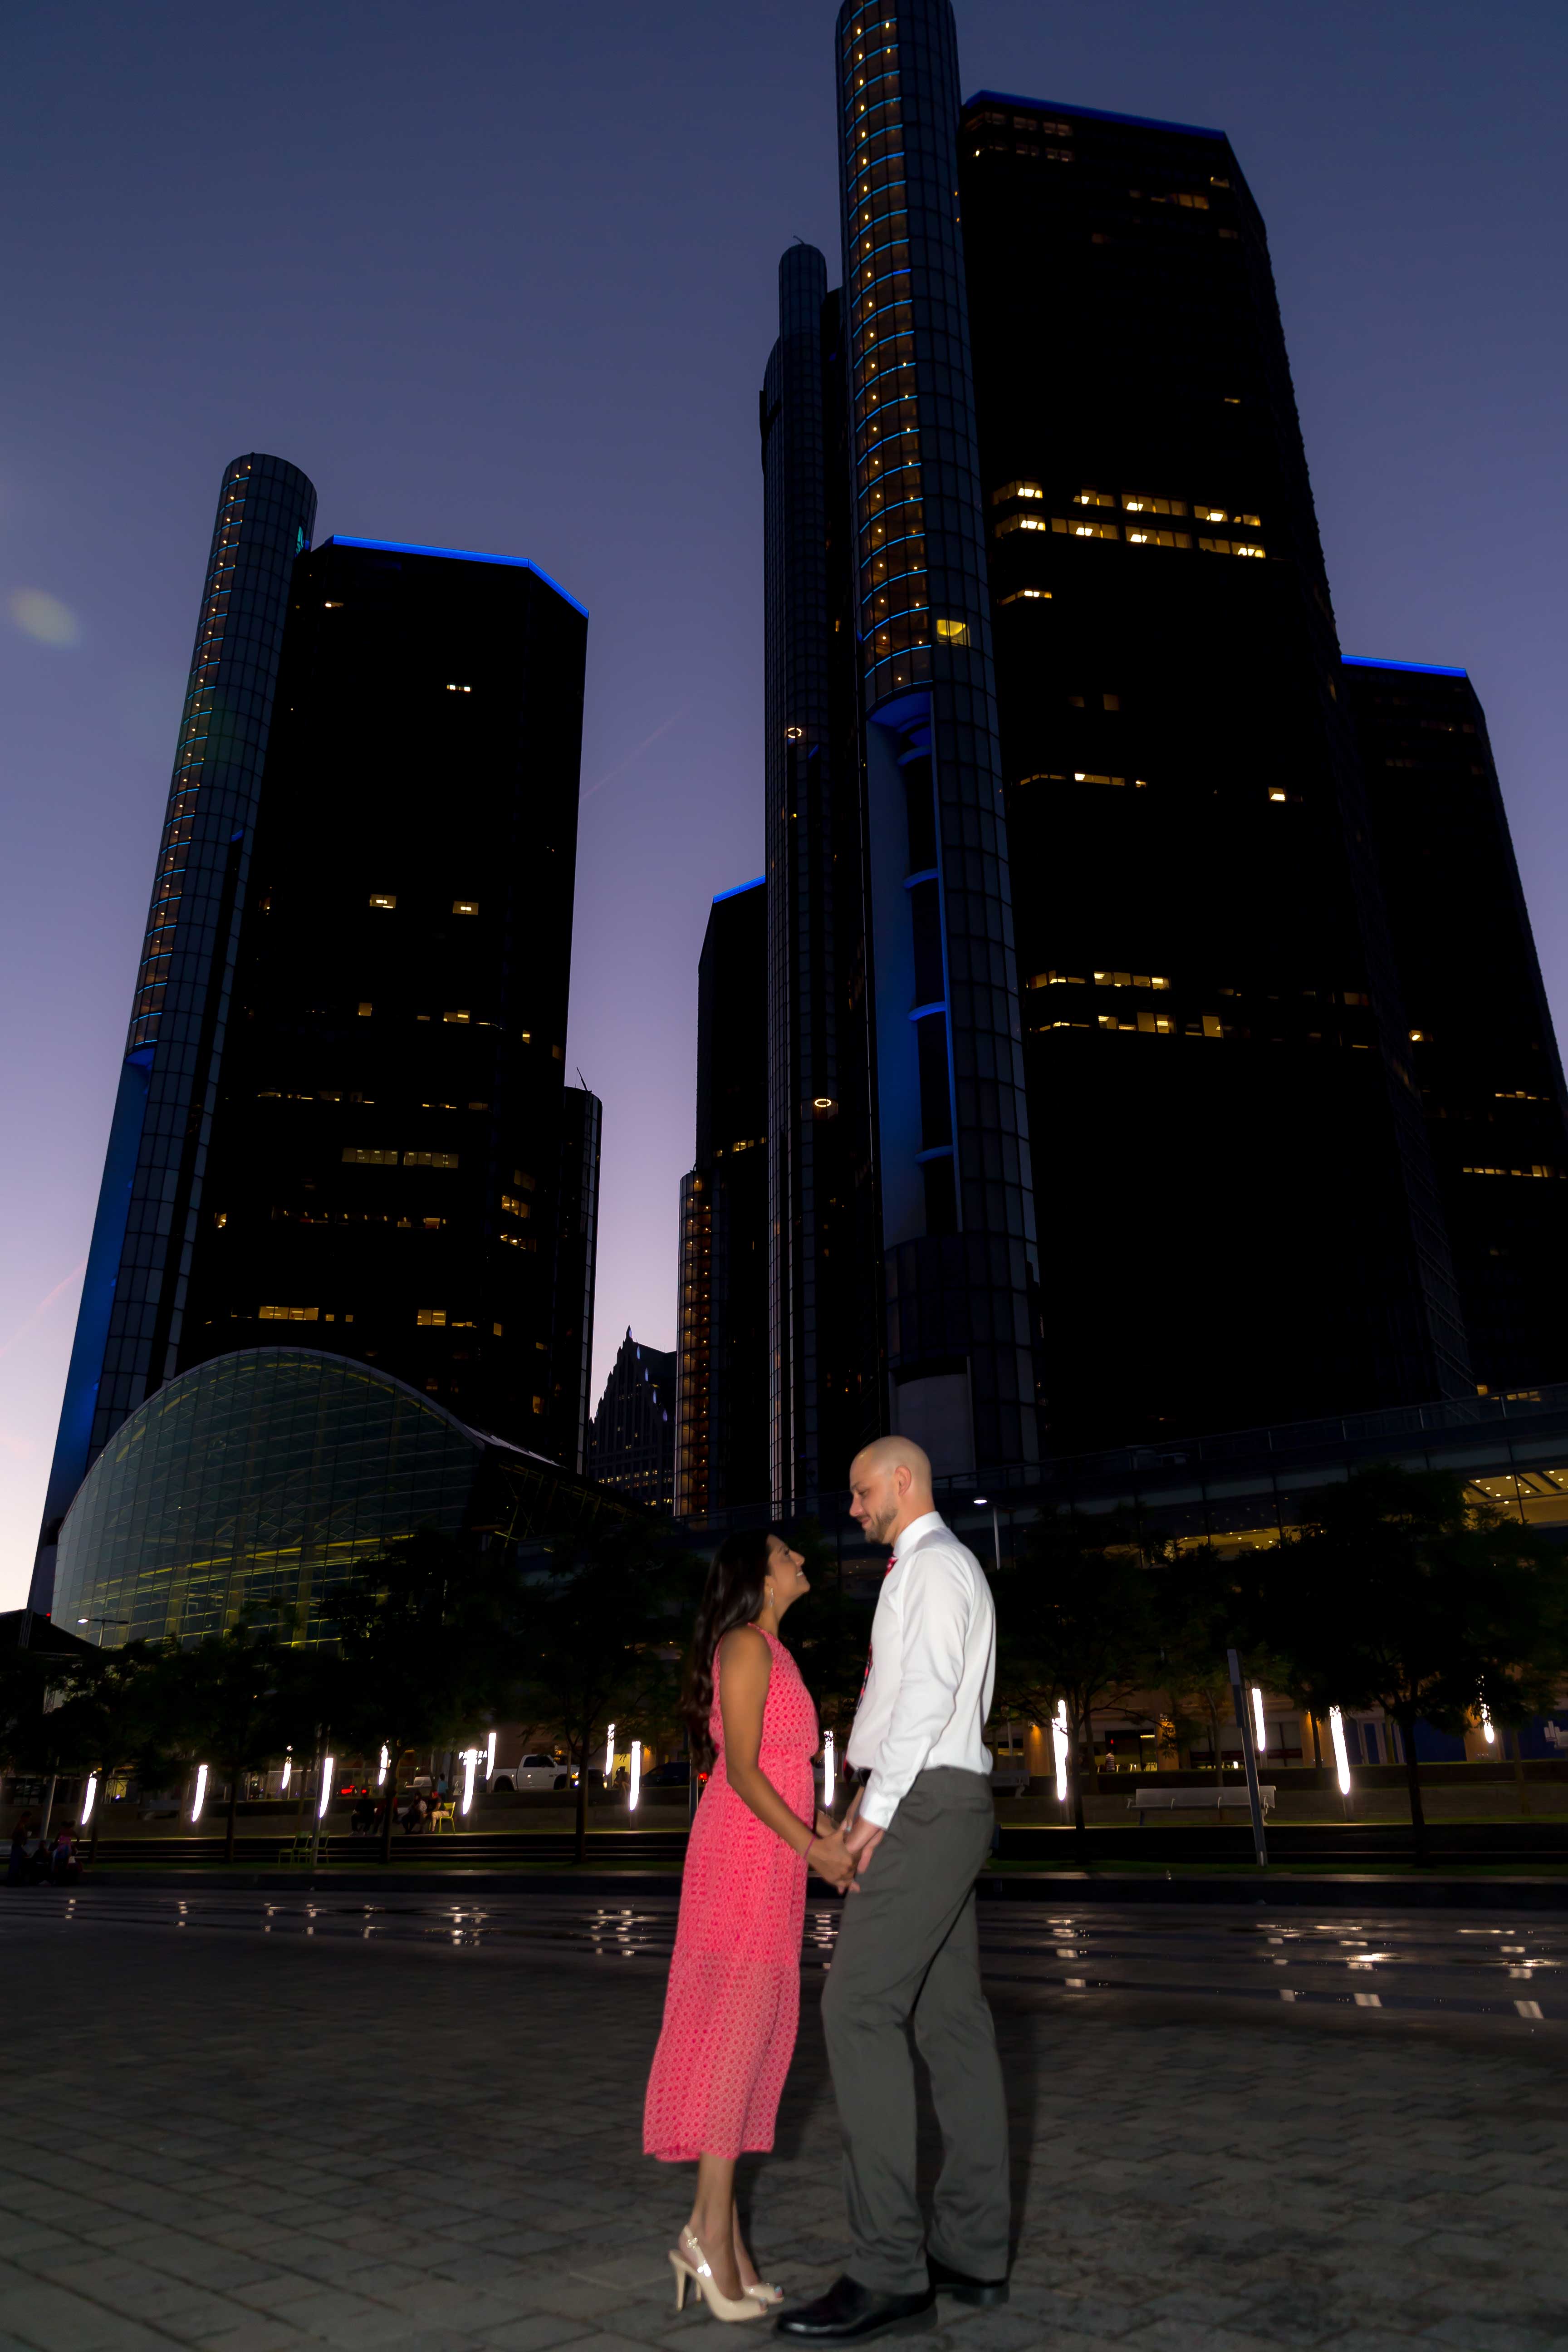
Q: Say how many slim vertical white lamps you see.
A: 14